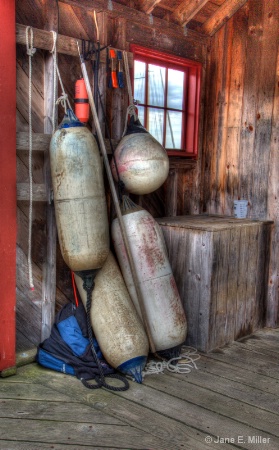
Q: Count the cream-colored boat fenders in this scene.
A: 4